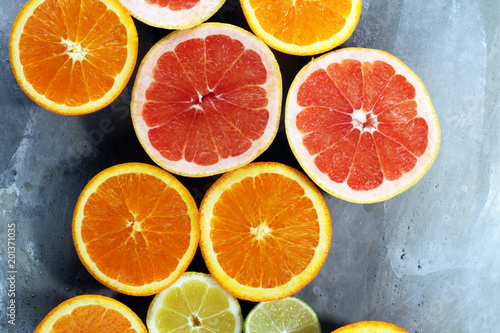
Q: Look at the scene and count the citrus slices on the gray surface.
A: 11